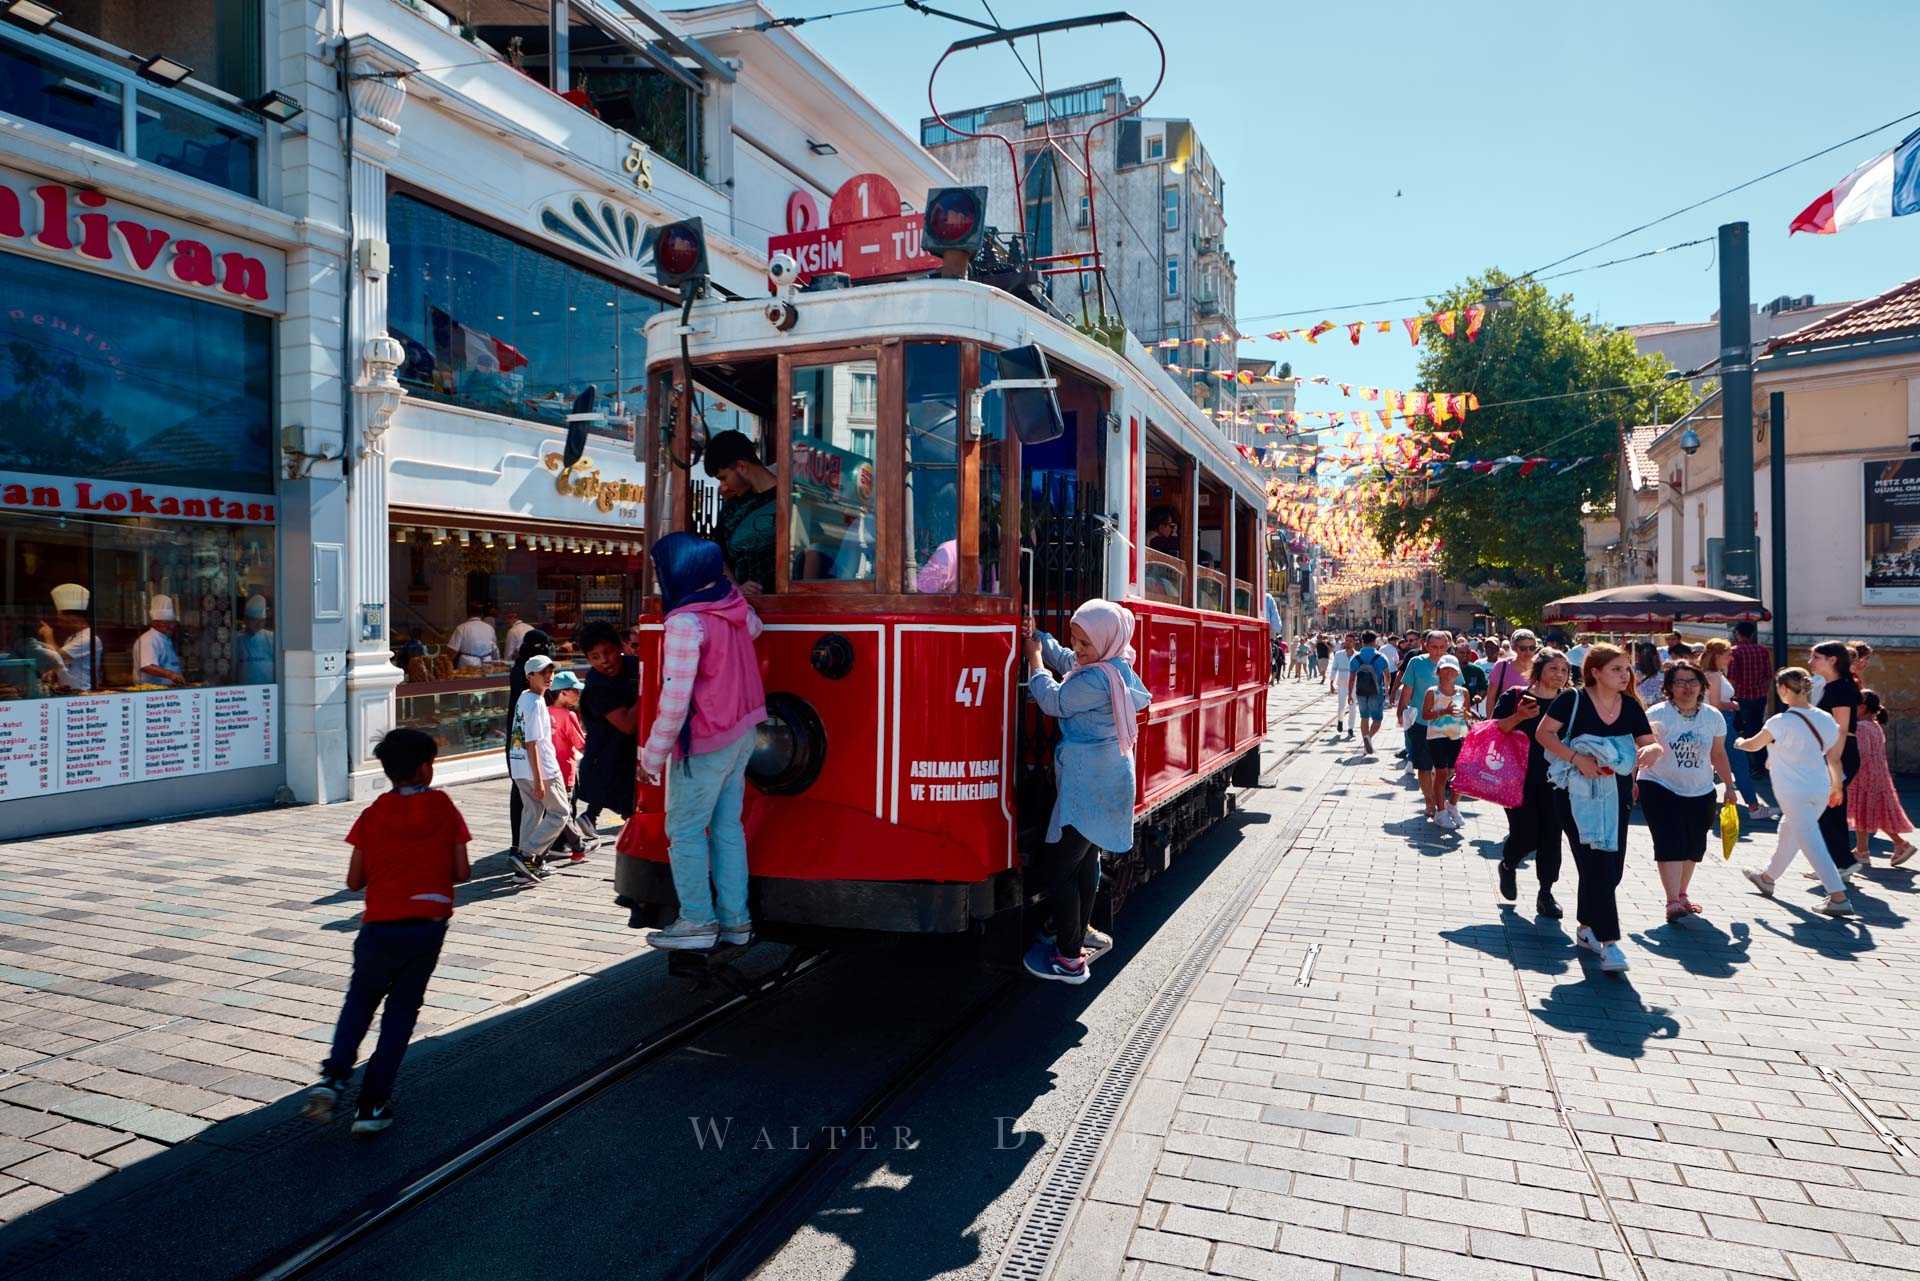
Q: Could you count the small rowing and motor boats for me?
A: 0